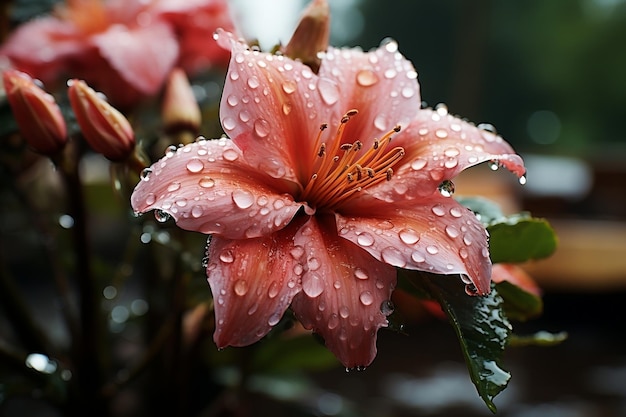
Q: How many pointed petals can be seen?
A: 7